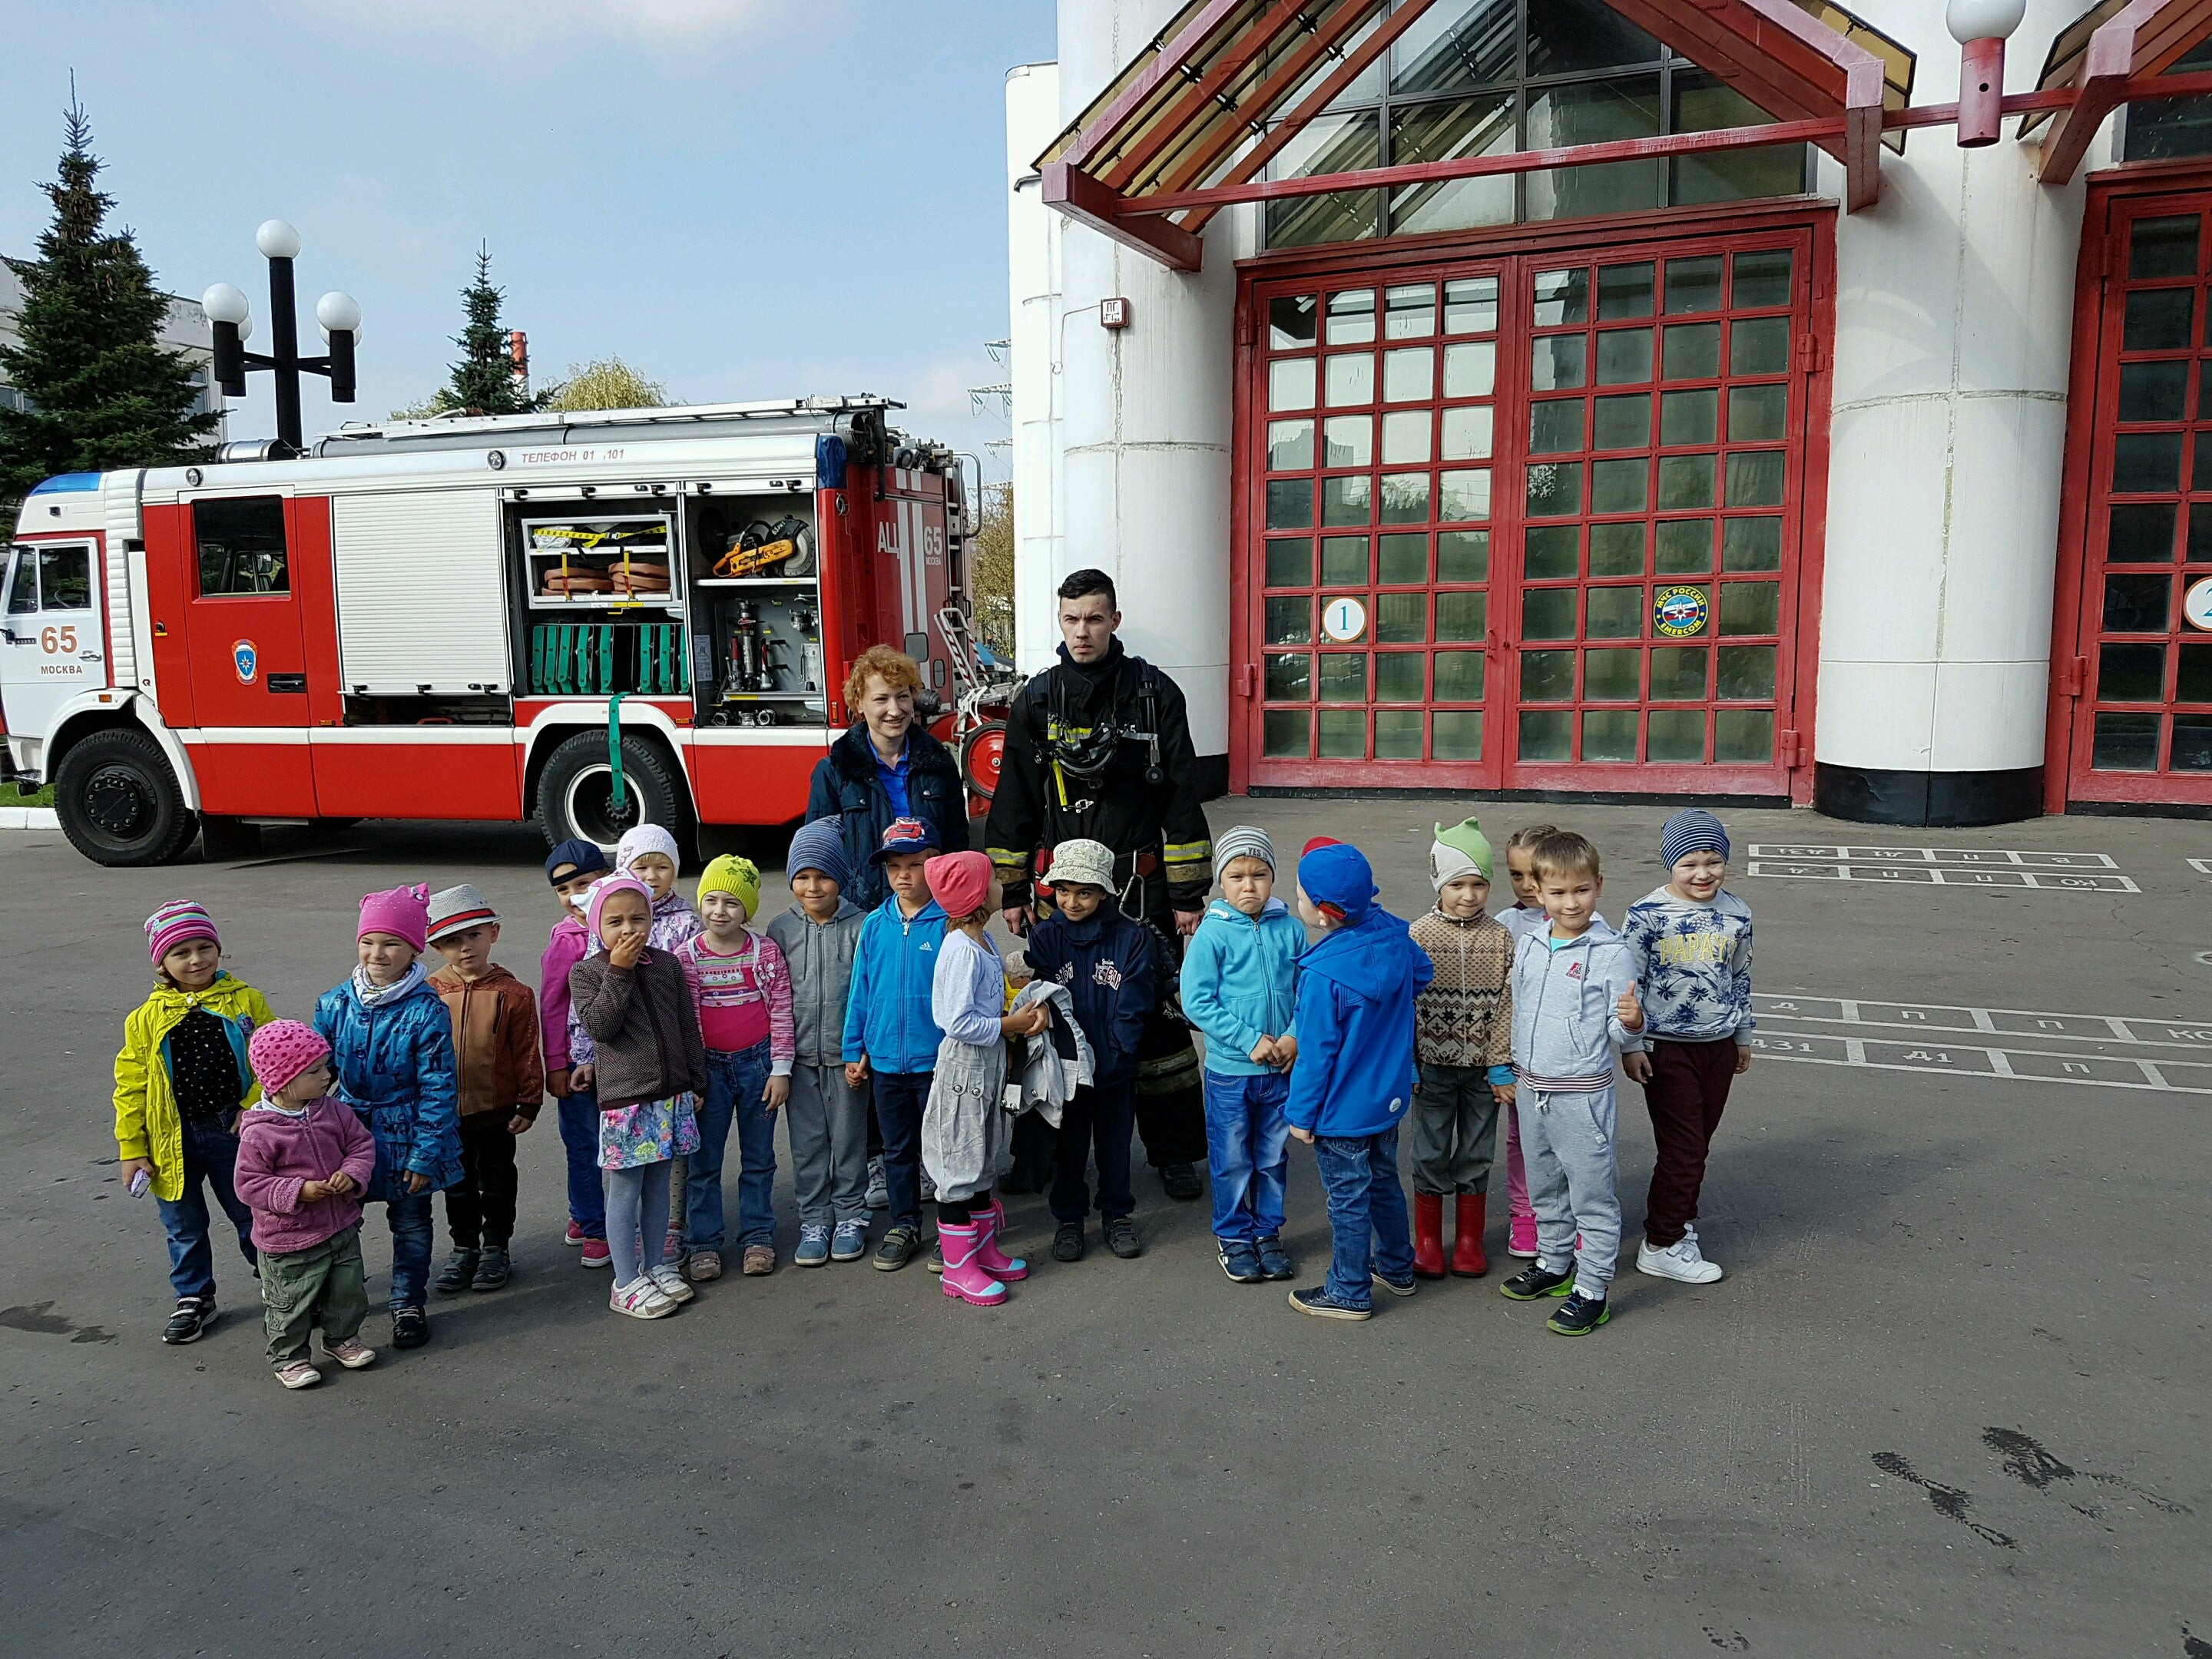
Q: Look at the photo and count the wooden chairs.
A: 0